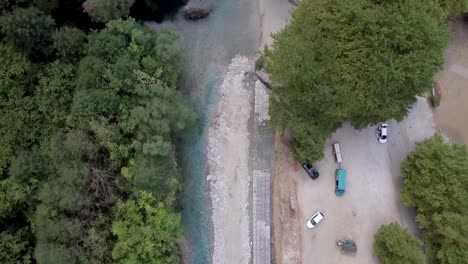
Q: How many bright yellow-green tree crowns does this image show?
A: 1